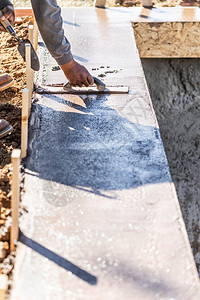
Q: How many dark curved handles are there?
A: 1